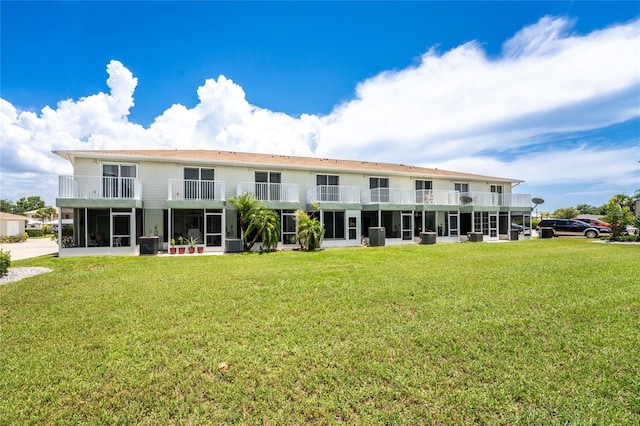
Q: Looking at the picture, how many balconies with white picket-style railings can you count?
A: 8